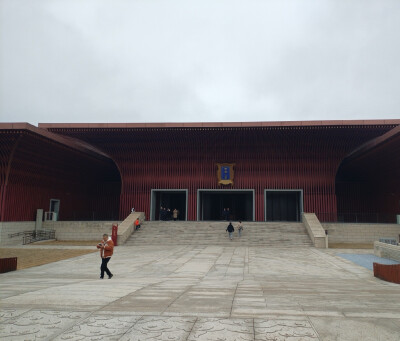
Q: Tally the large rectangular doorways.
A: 3